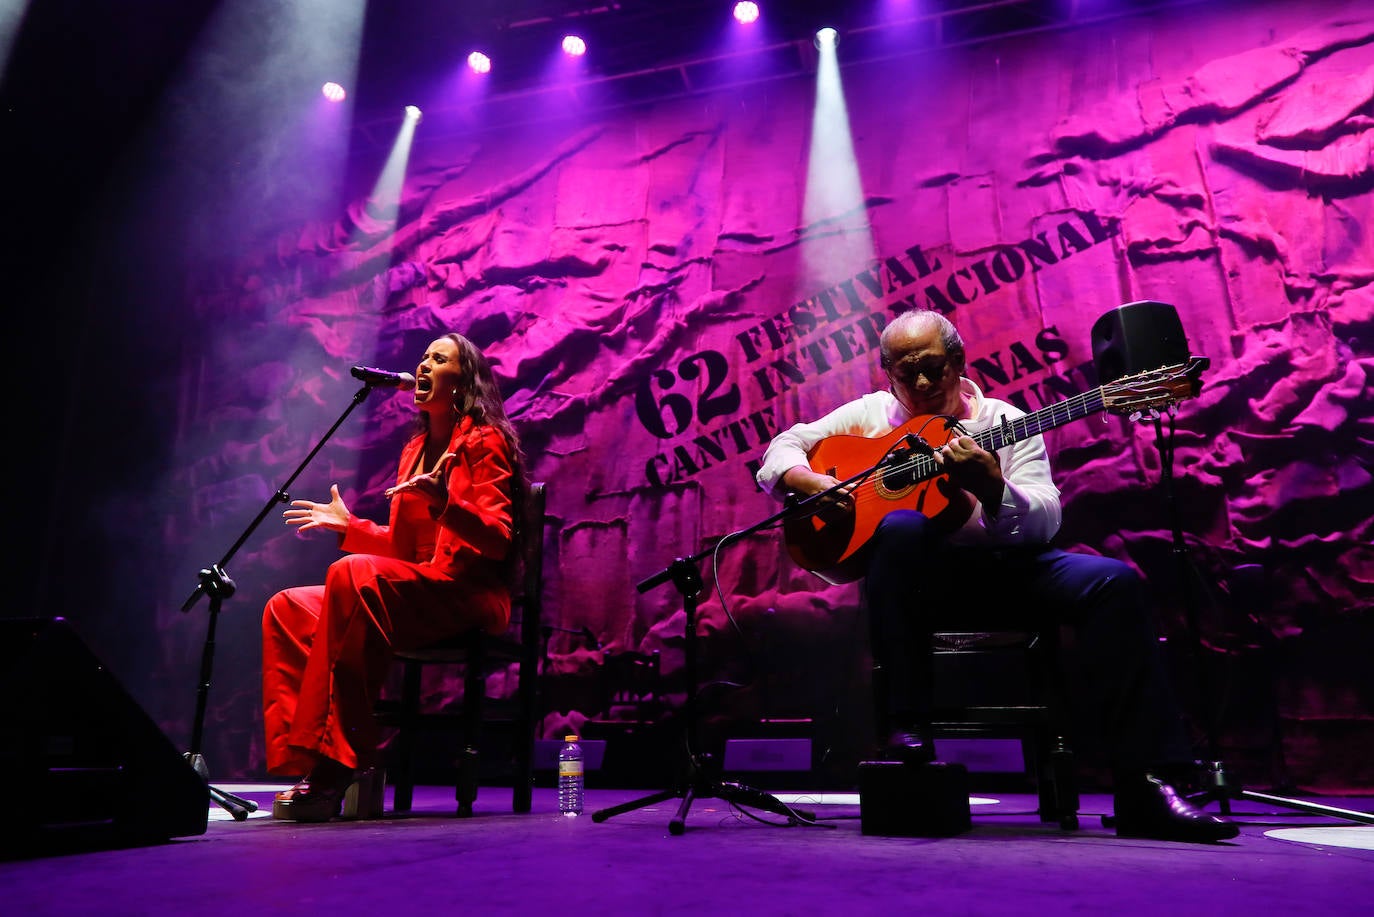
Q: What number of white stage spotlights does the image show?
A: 2